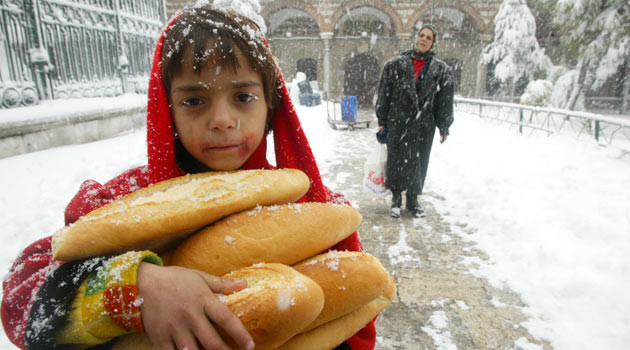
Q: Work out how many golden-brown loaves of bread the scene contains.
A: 5